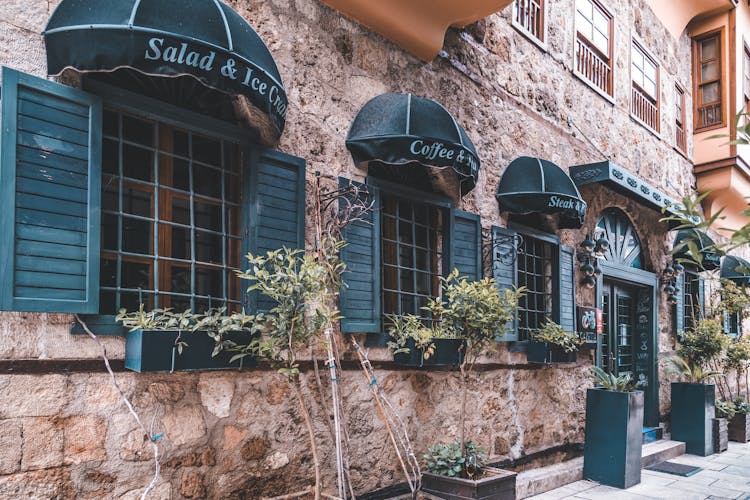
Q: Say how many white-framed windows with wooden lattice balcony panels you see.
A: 4